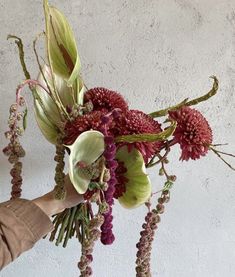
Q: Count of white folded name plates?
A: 0